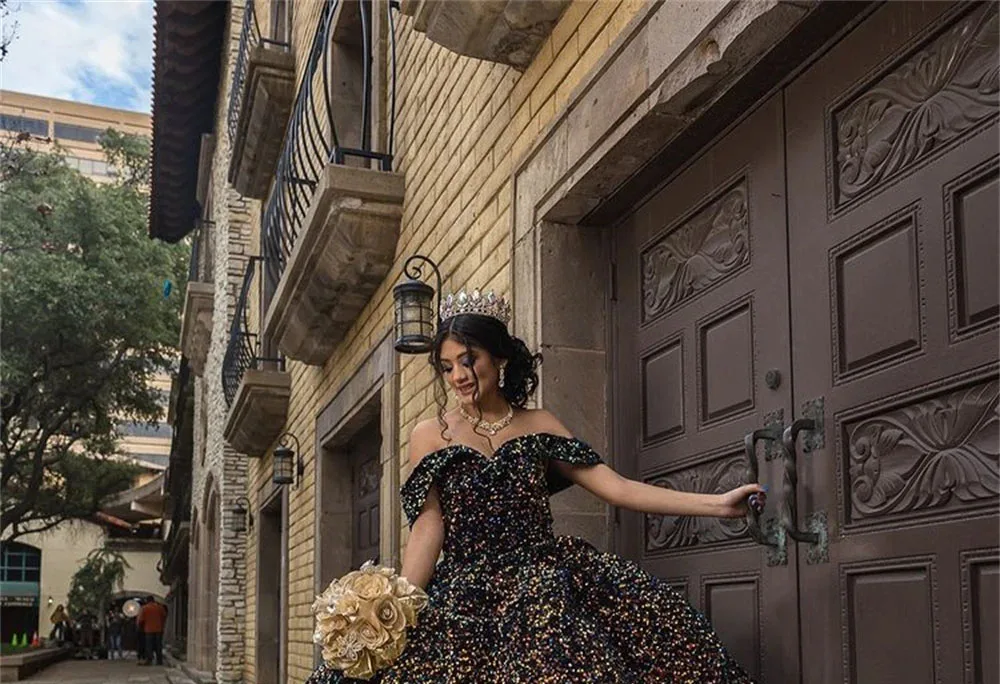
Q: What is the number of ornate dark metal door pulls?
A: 2